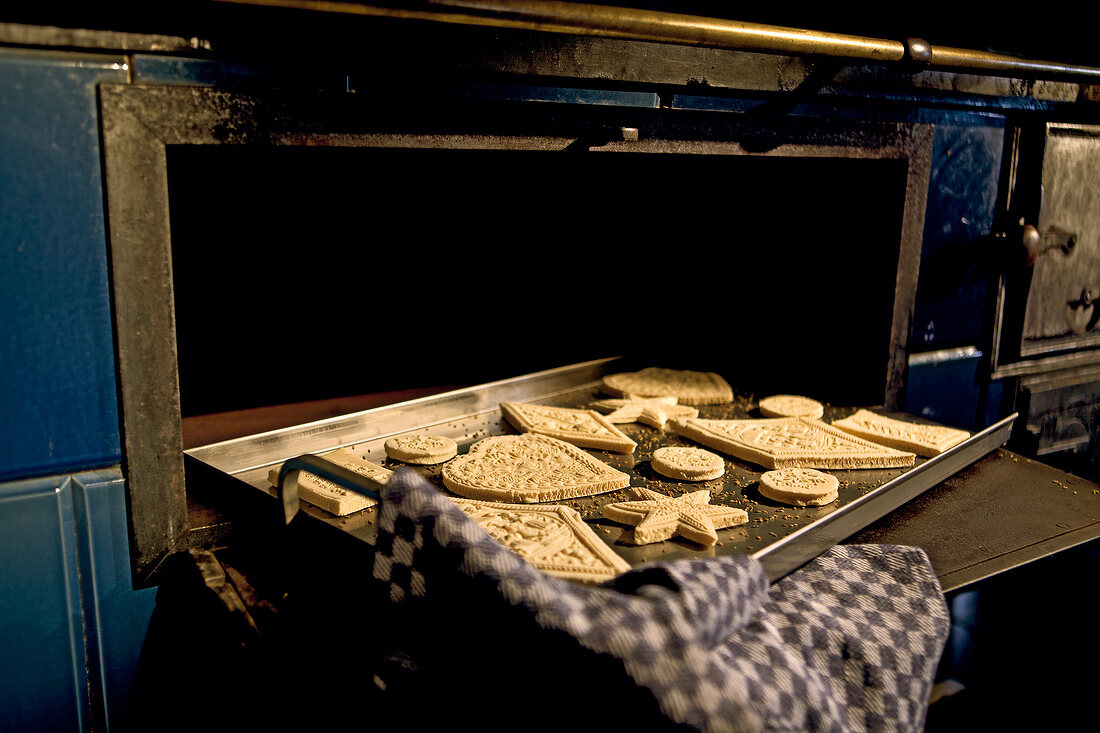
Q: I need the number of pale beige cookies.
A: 13